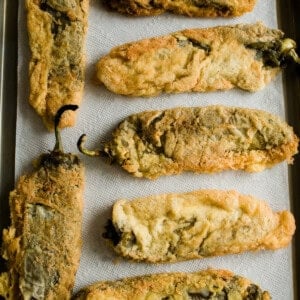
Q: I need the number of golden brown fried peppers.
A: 7